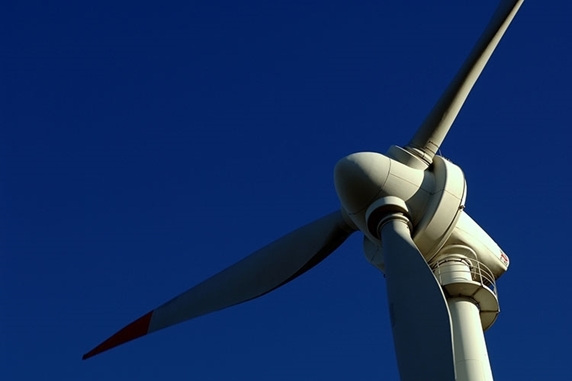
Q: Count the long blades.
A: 3